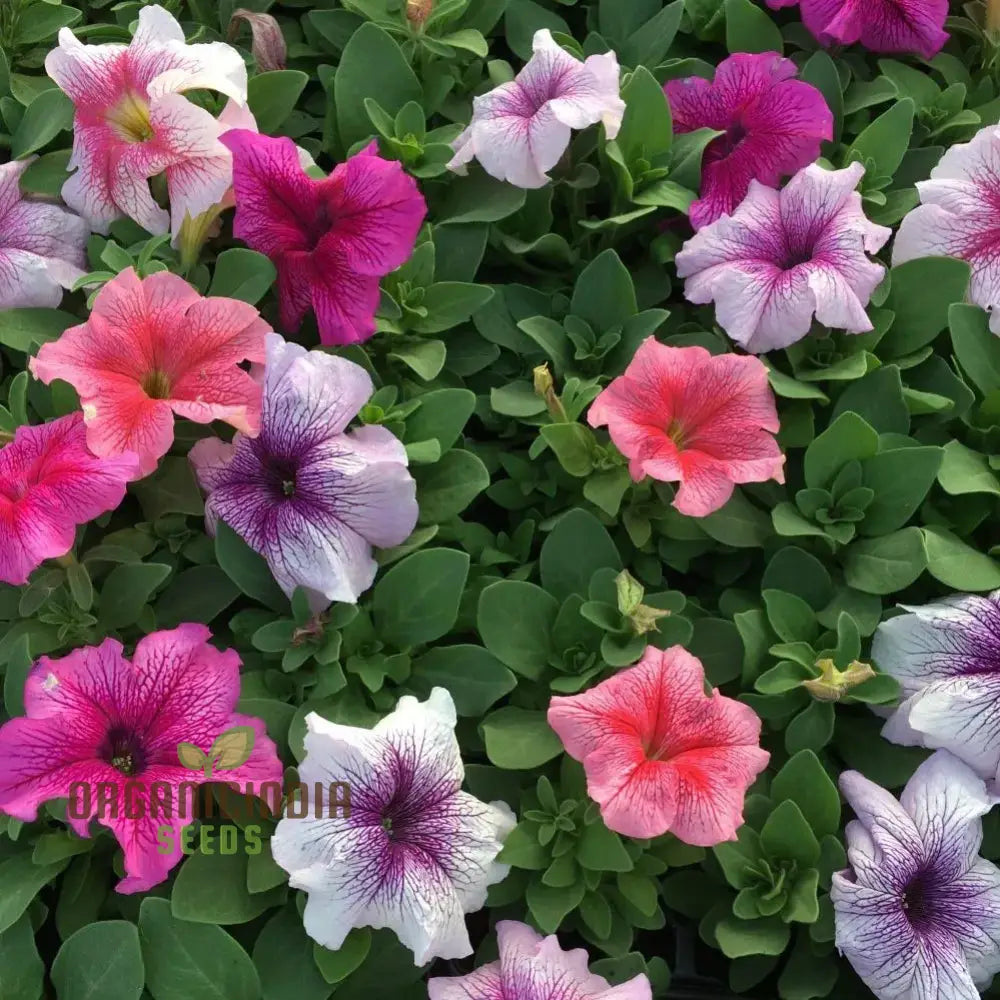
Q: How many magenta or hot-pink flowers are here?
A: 5